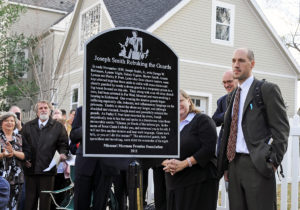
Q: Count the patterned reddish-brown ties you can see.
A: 1